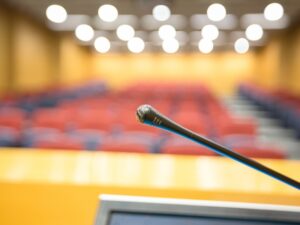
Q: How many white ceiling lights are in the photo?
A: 15